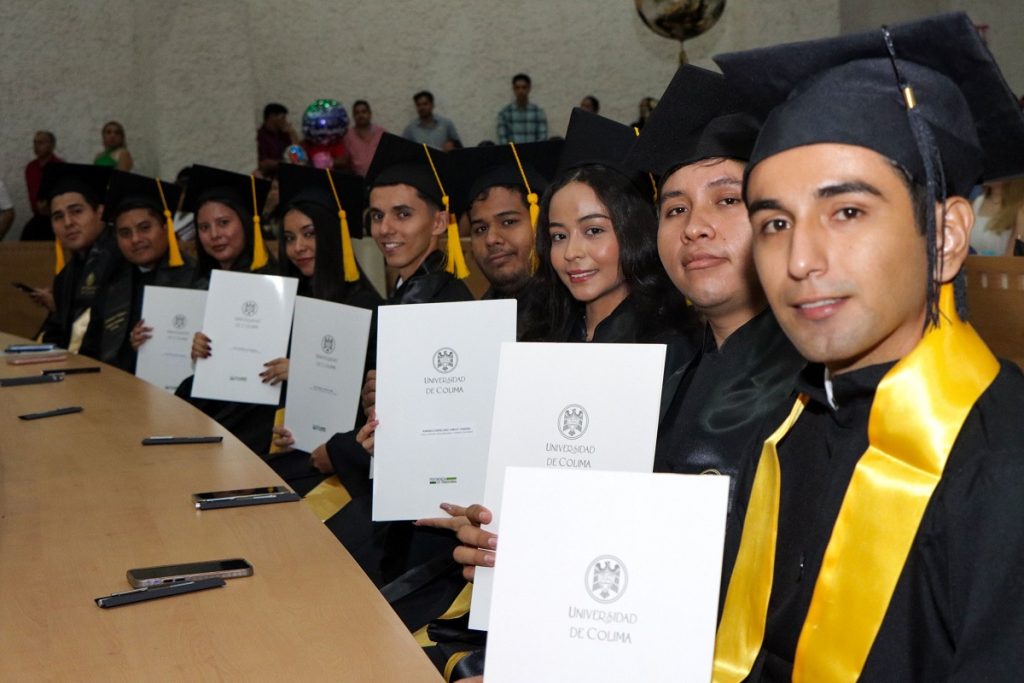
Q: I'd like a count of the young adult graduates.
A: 9